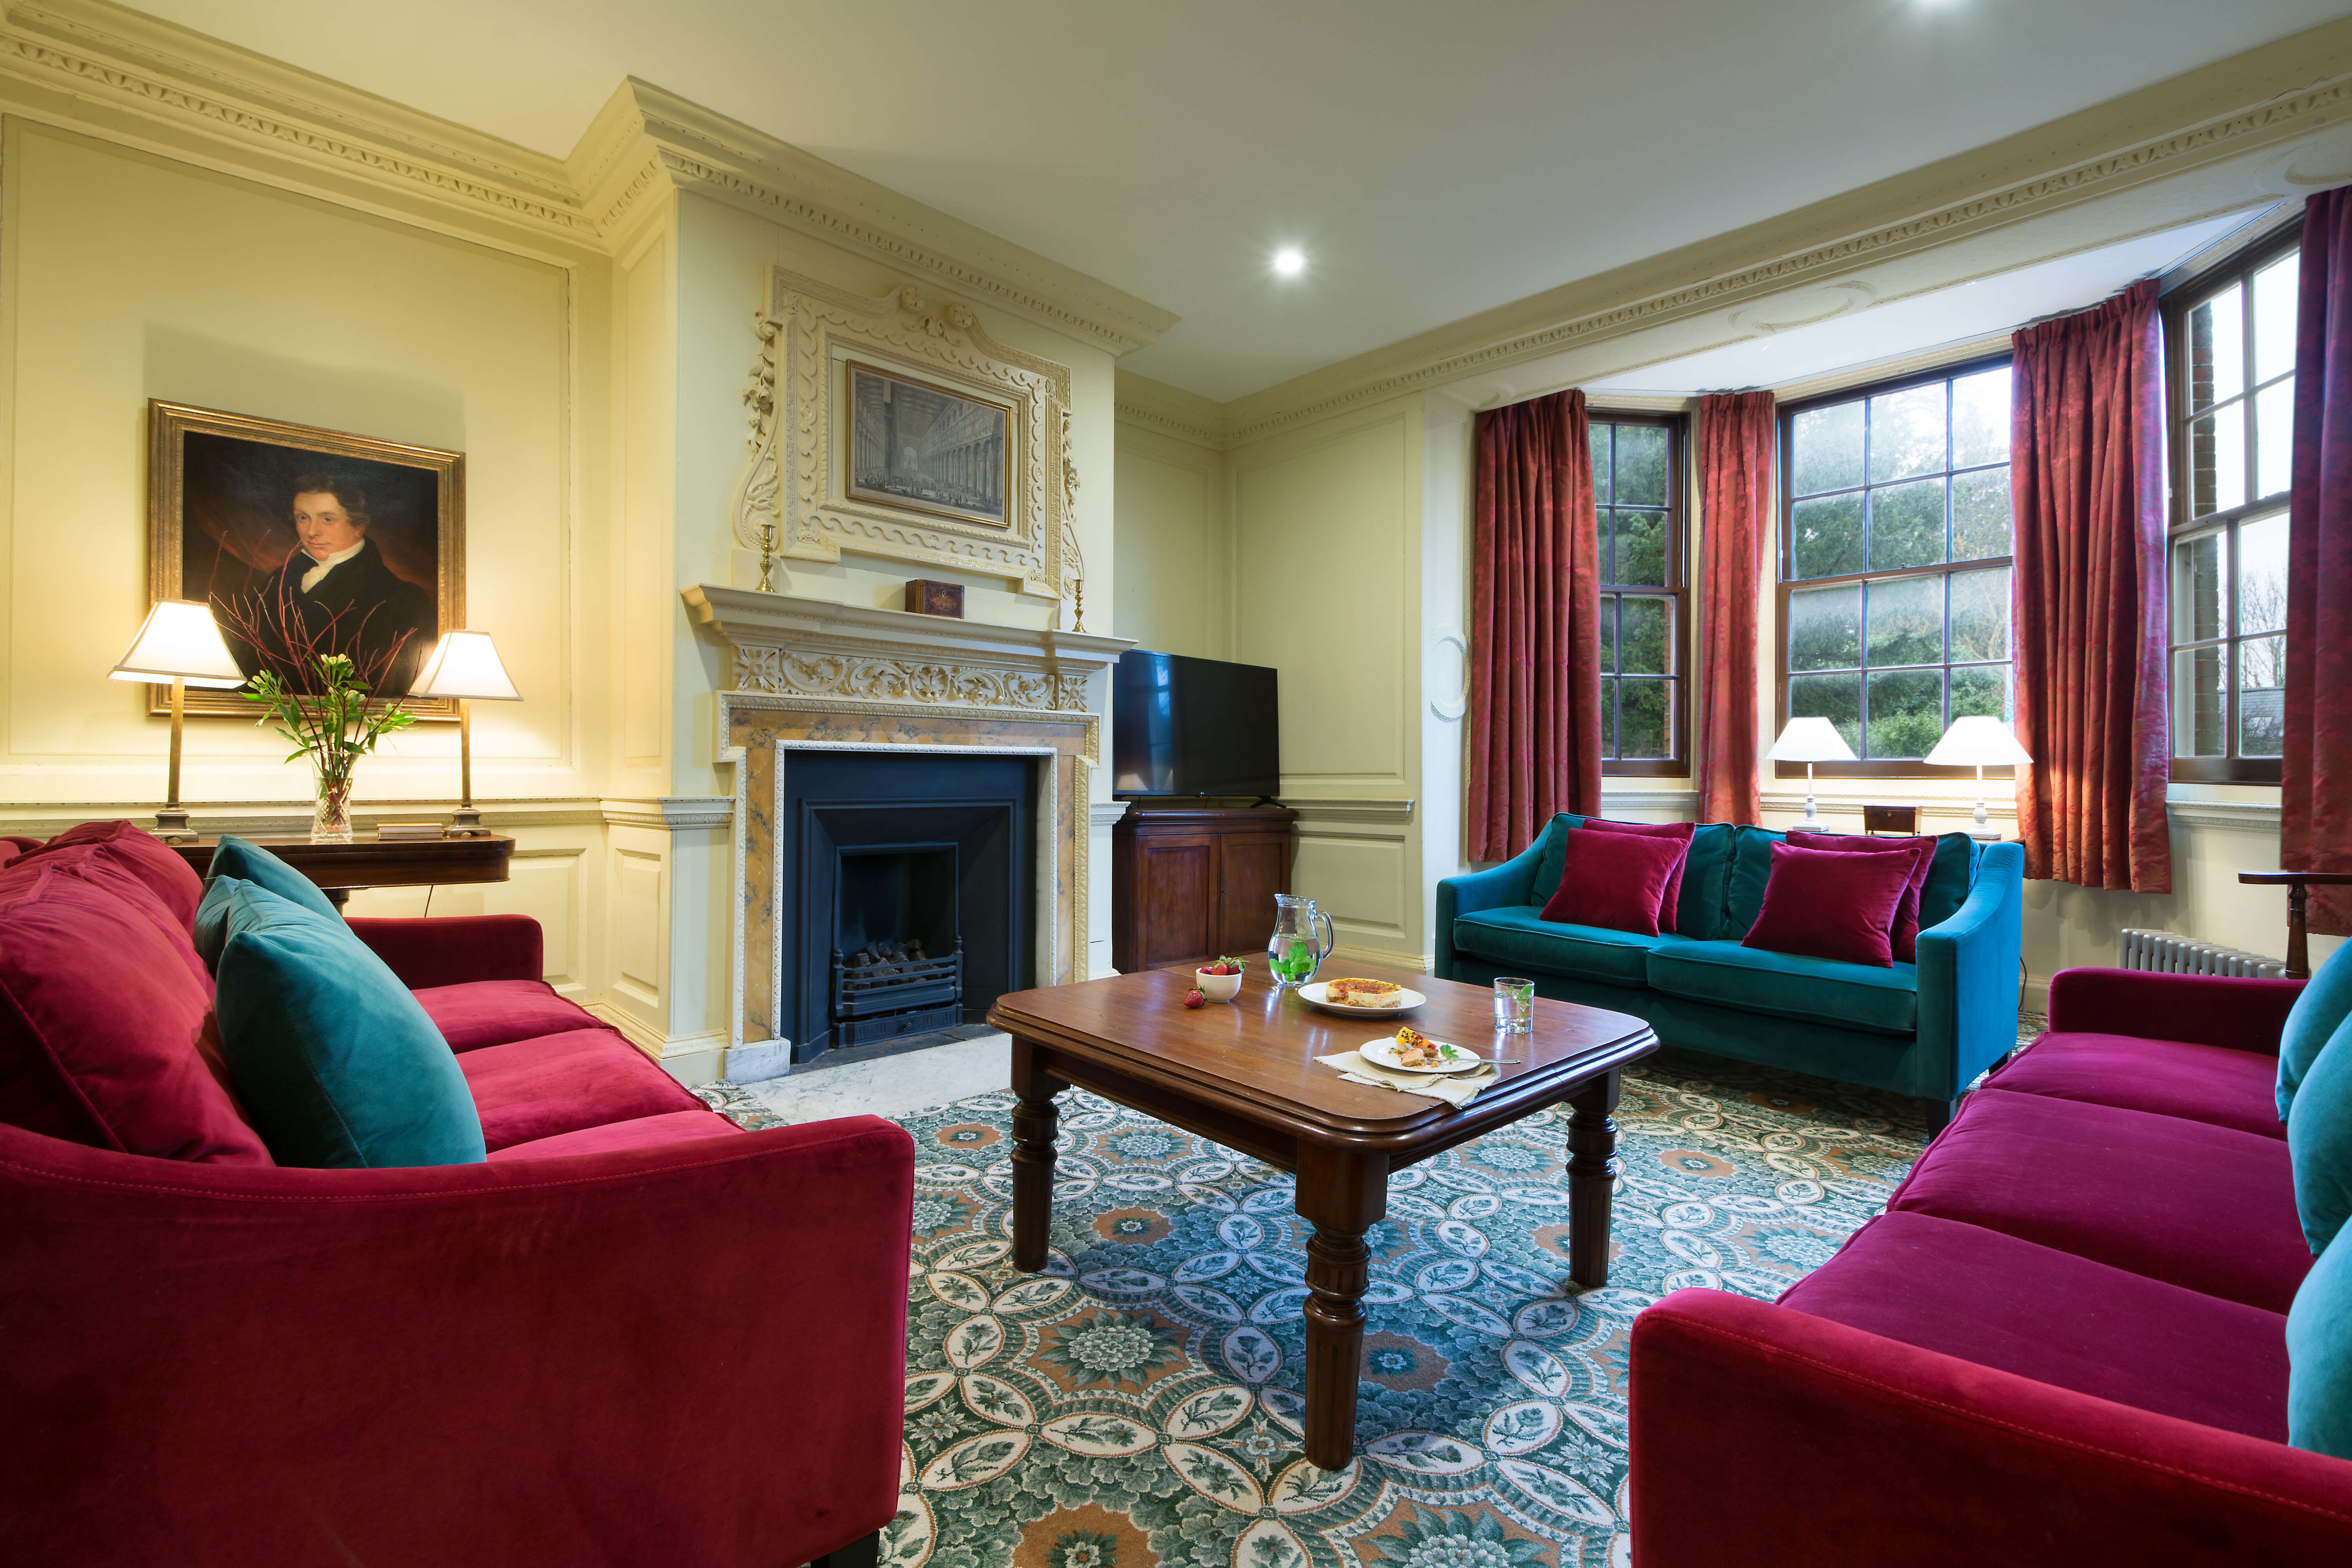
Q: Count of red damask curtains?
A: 4